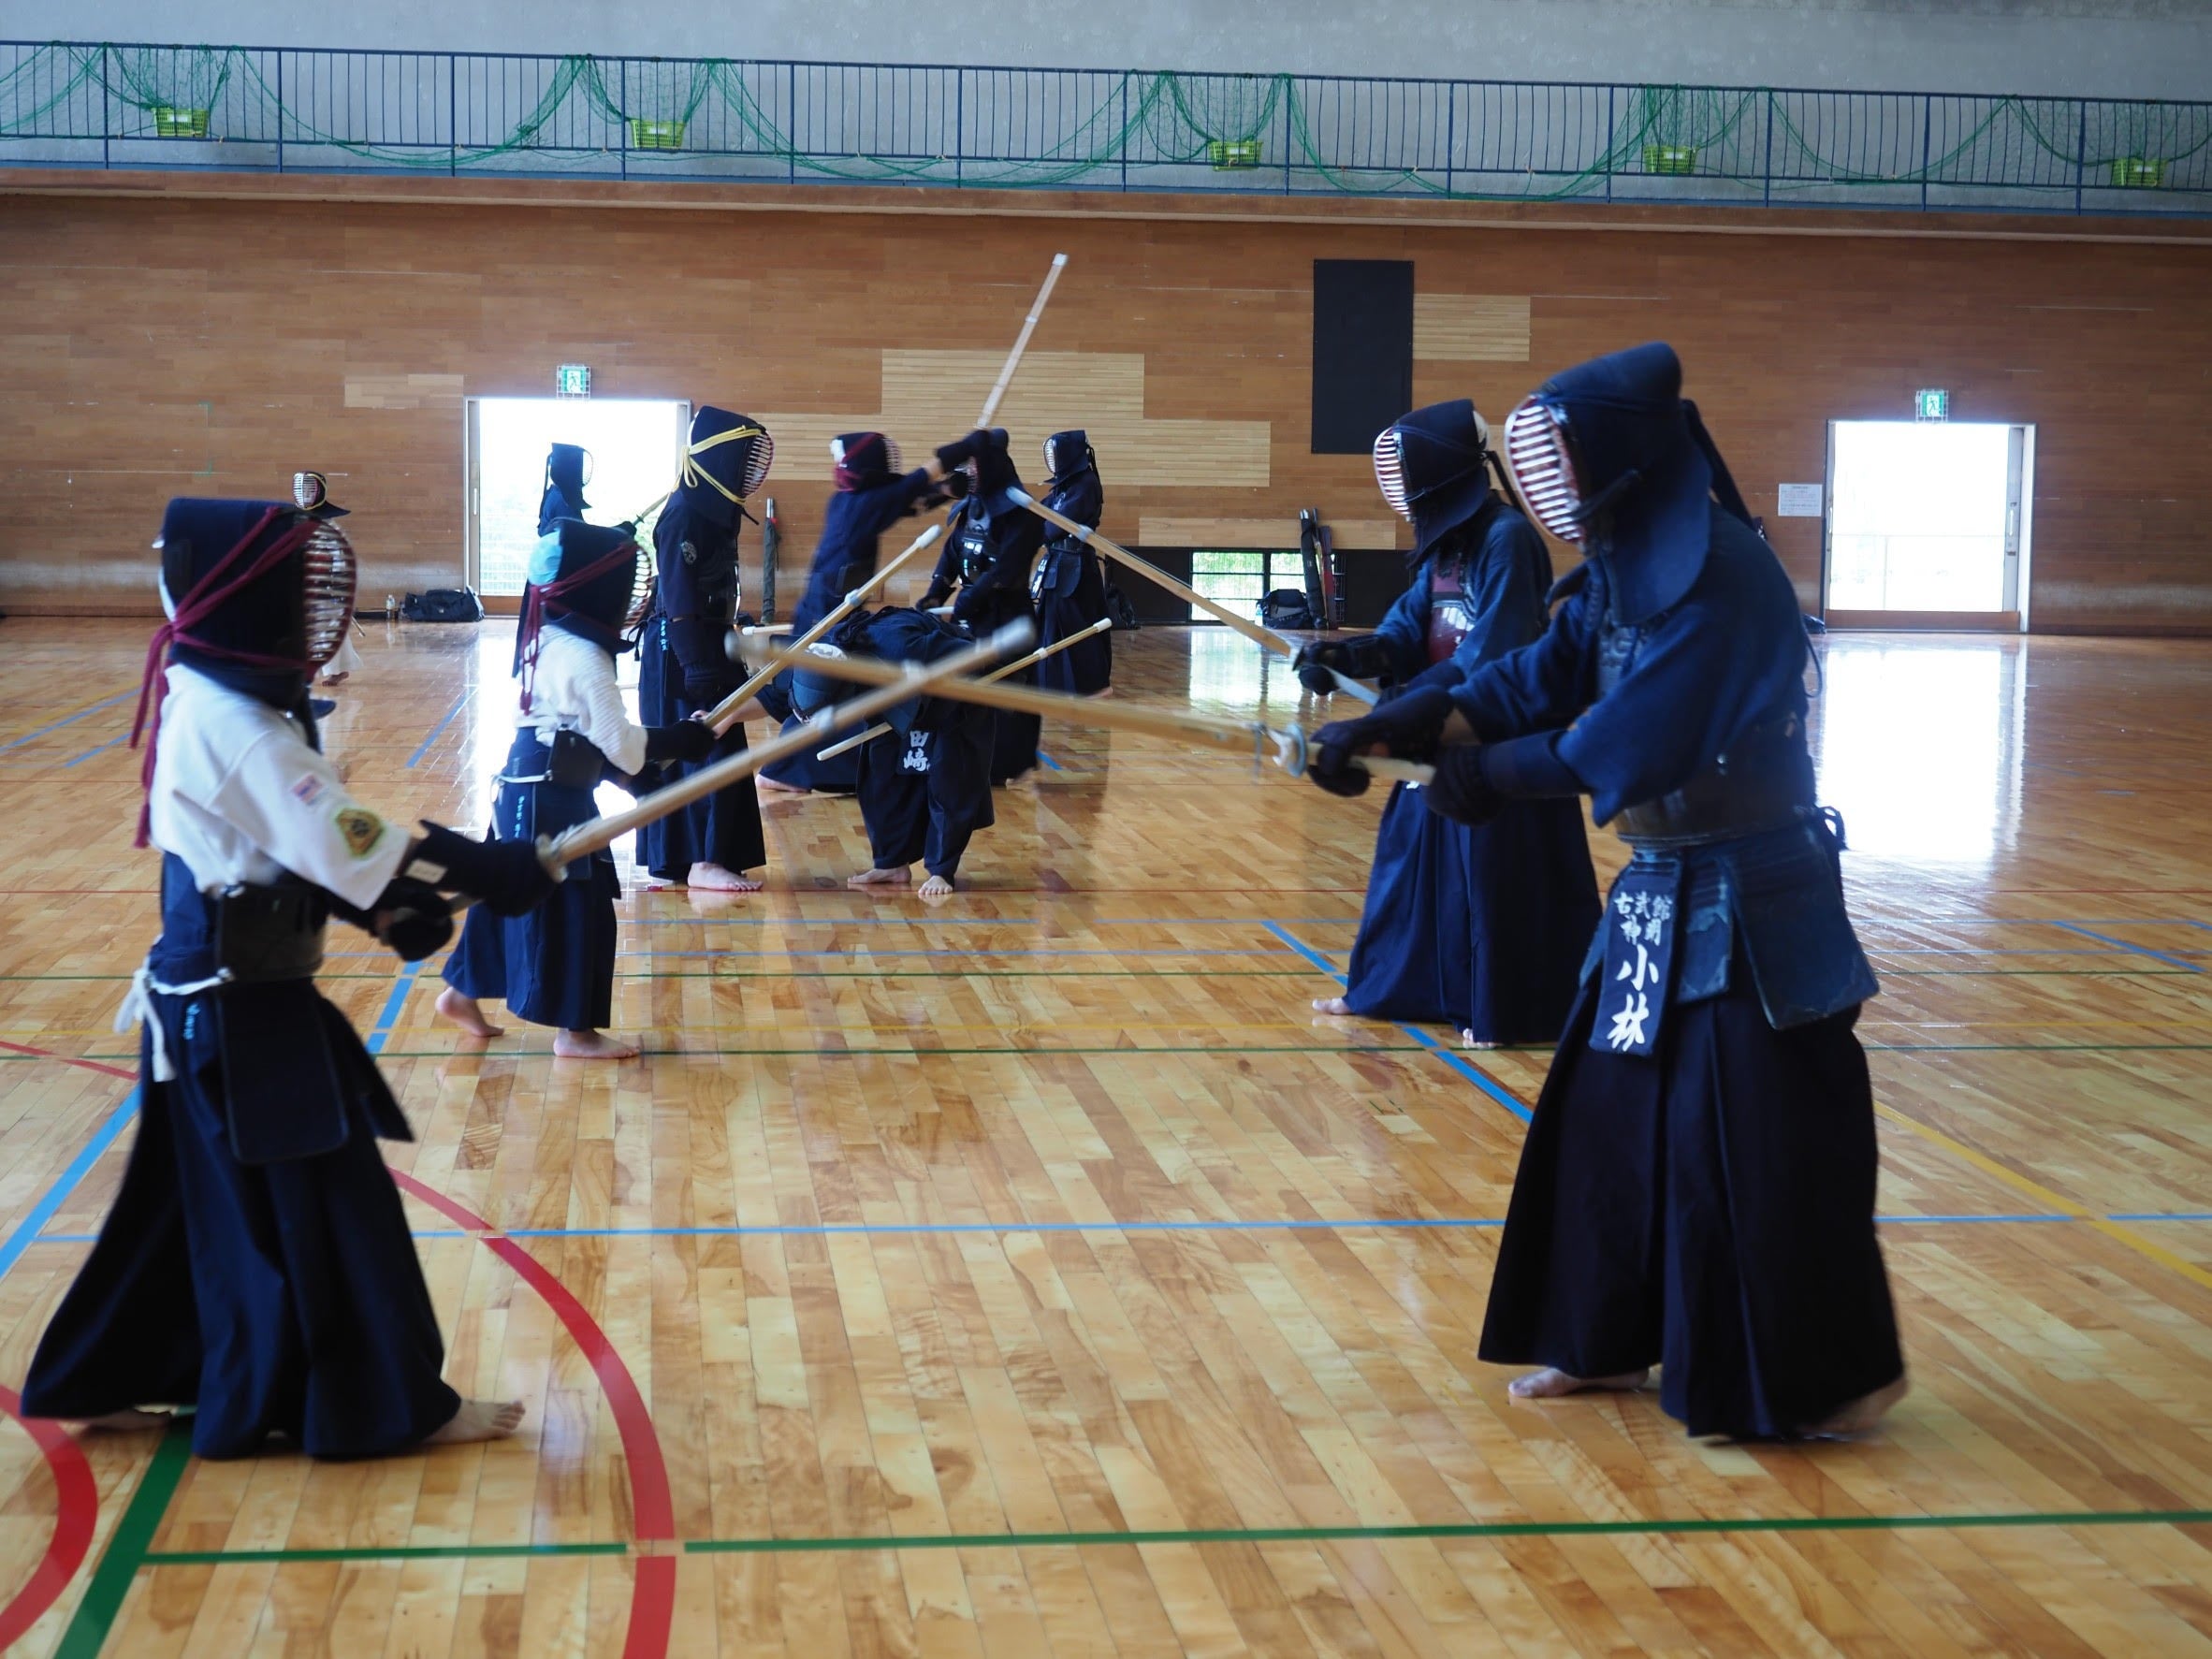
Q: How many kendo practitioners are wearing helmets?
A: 11